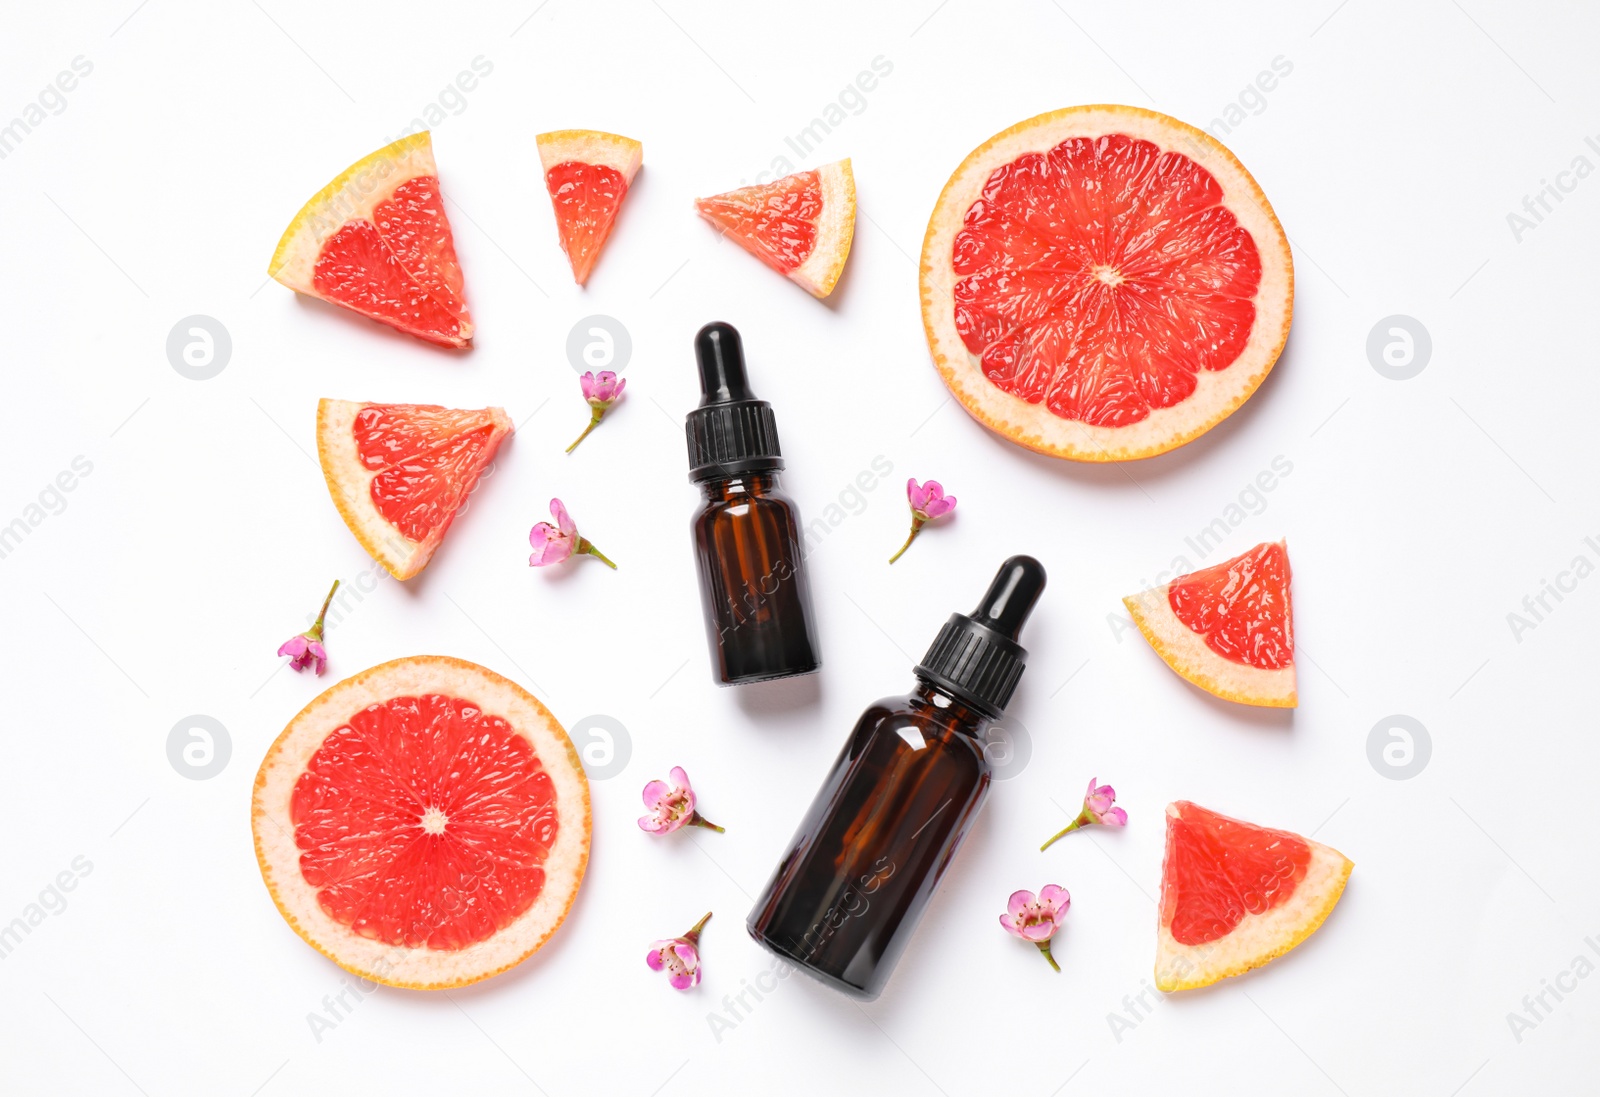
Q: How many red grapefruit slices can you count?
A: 8